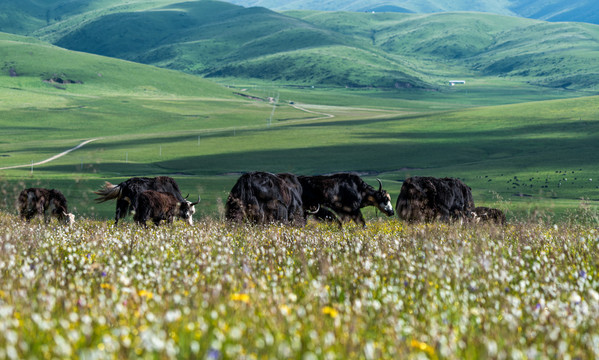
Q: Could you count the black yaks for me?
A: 7